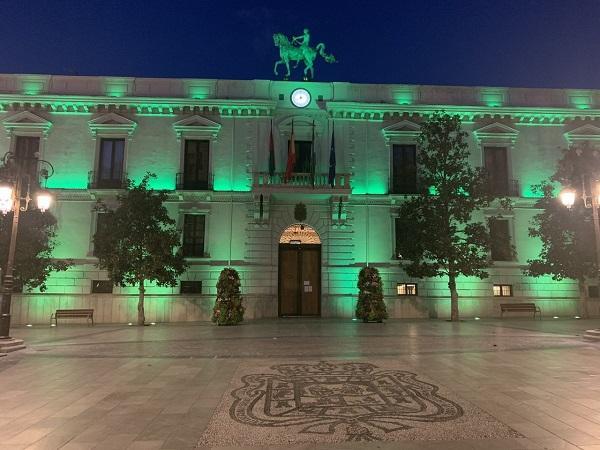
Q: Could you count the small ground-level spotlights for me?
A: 8